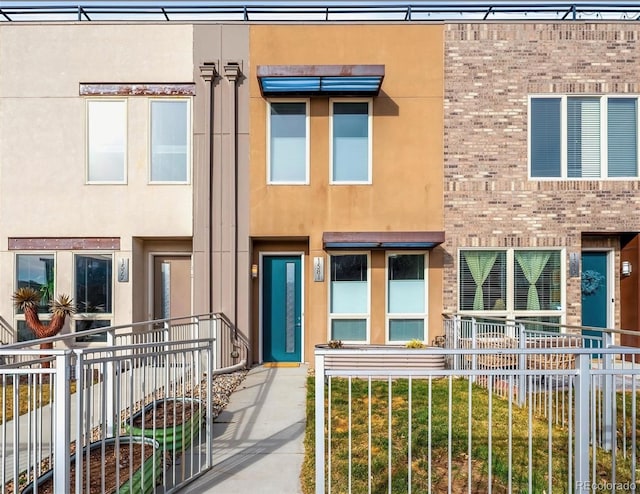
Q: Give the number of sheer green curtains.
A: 2